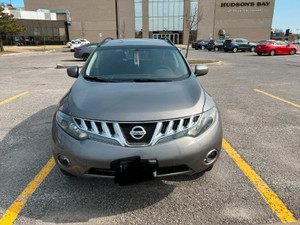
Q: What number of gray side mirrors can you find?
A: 2